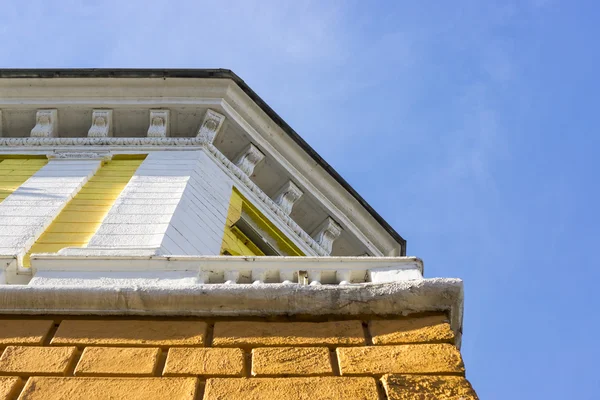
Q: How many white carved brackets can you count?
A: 7